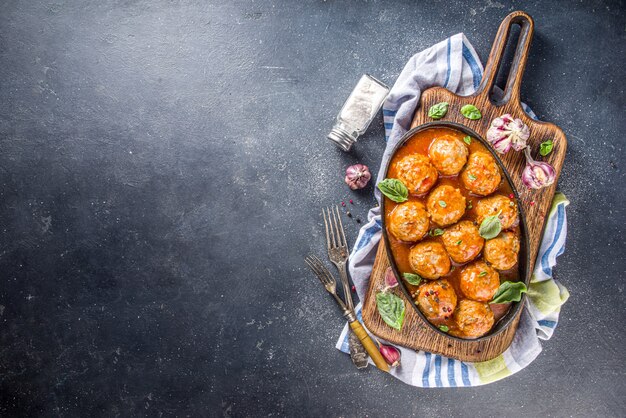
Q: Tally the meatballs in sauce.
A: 12